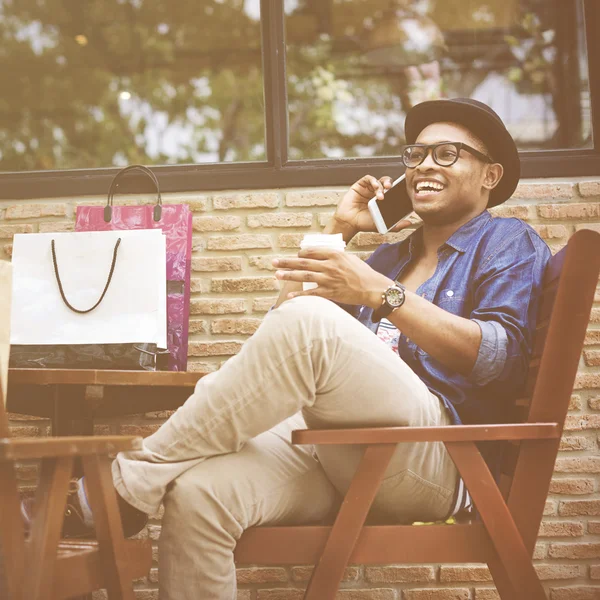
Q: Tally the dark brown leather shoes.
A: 1